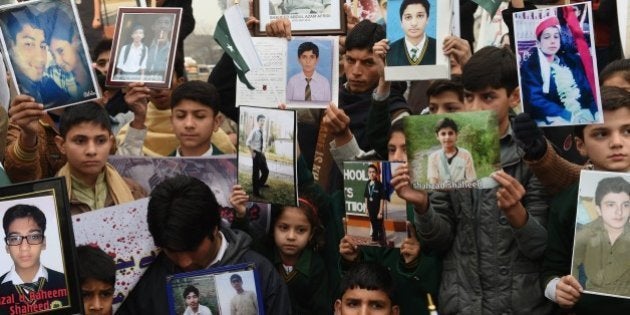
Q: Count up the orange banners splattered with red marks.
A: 0